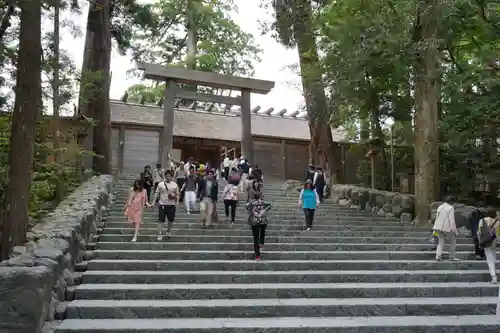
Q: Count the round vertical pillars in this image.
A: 2